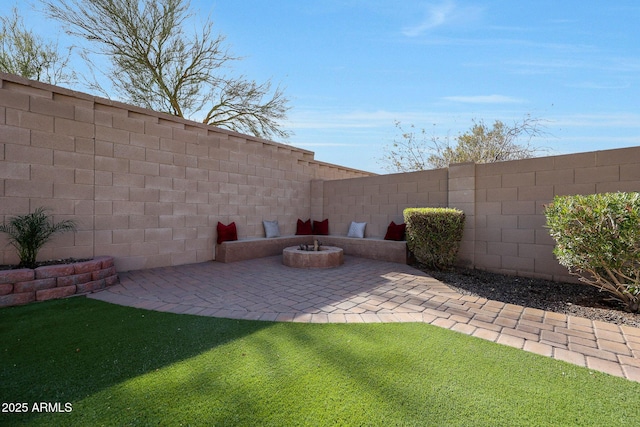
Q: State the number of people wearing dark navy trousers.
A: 0